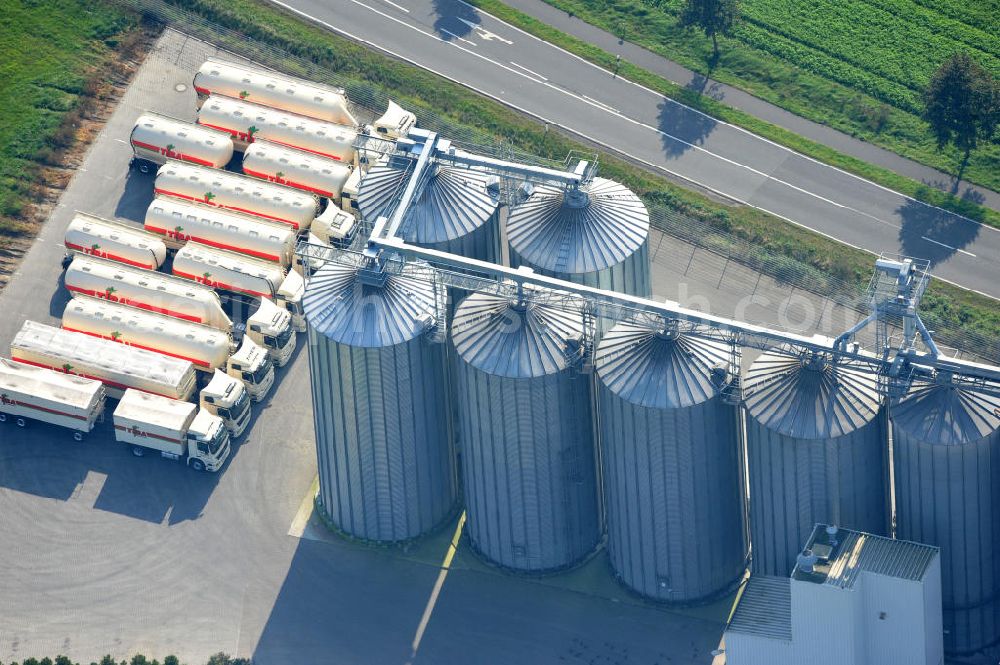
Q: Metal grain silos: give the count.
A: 7